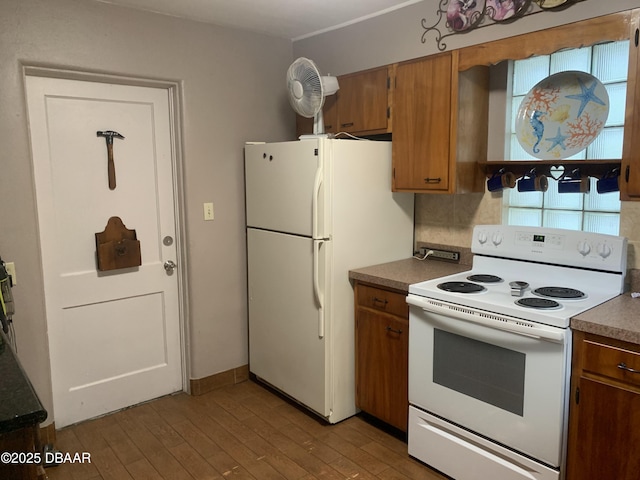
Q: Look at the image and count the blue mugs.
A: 4